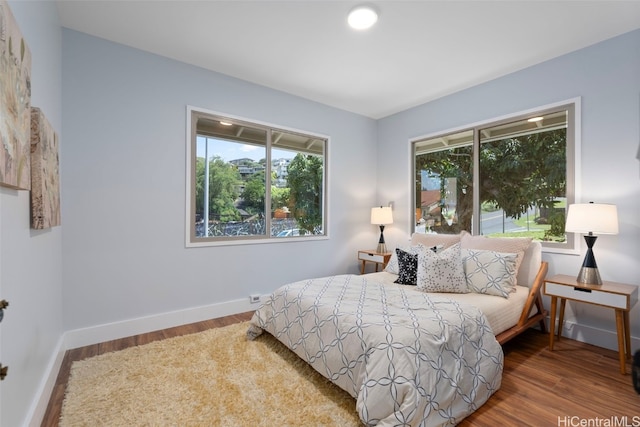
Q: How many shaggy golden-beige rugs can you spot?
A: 1